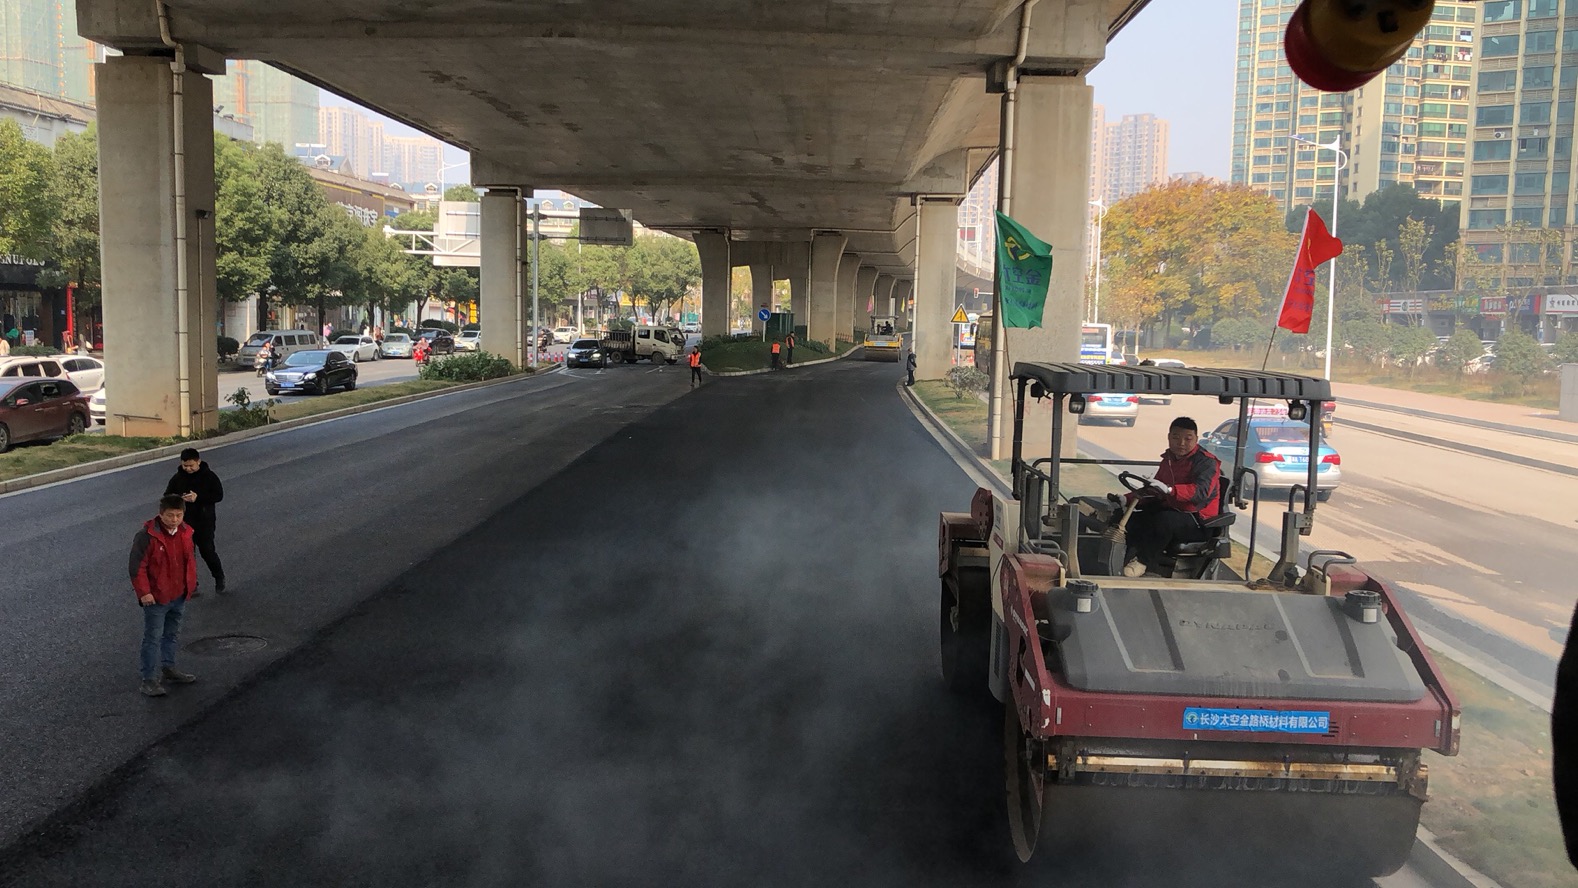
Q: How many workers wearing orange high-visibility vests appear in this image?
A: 3